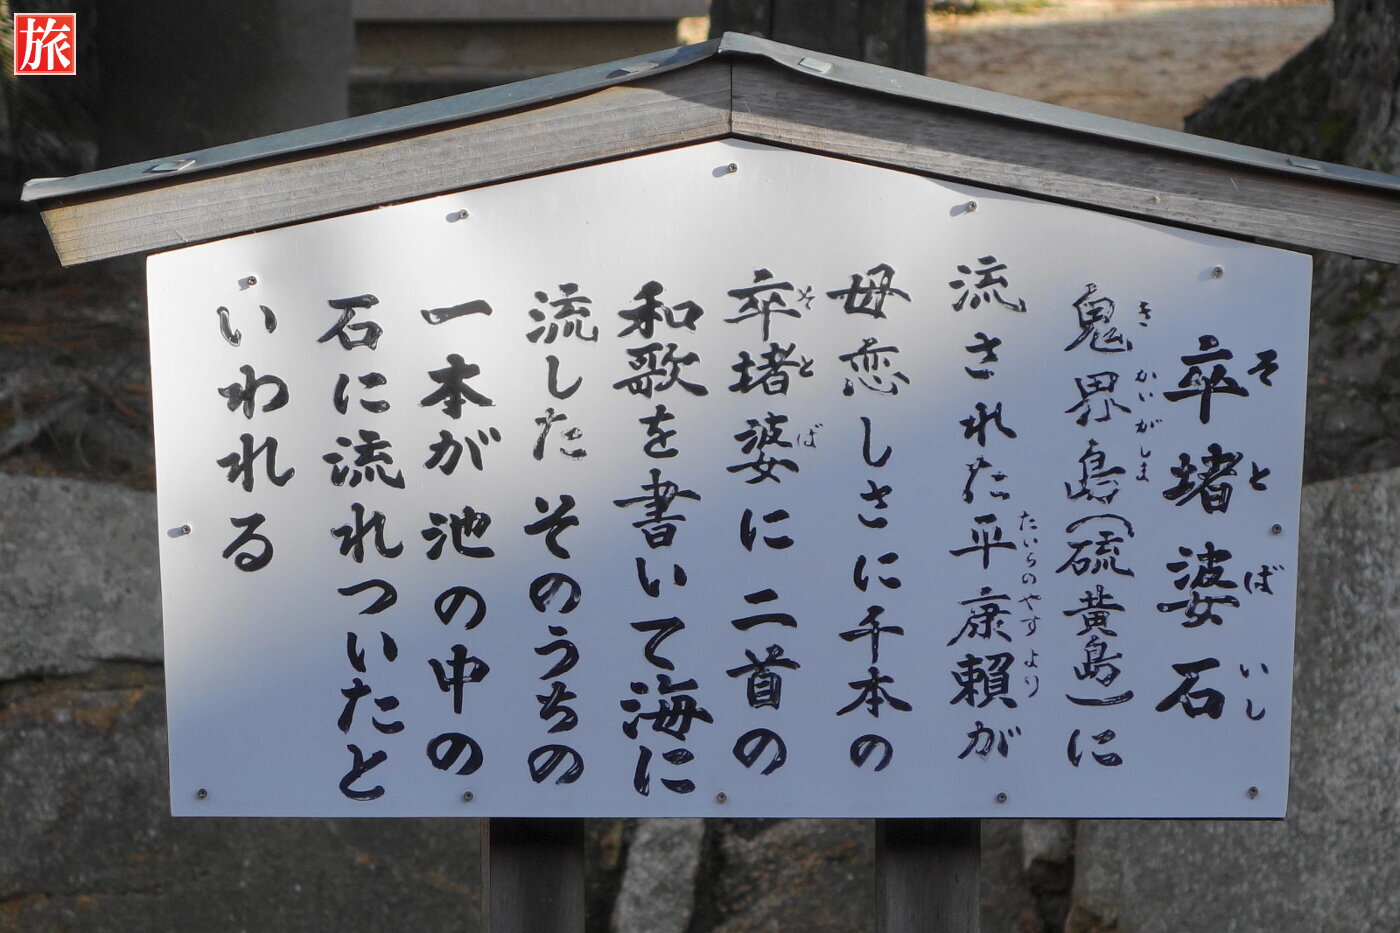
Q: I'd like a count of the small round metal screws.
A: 12